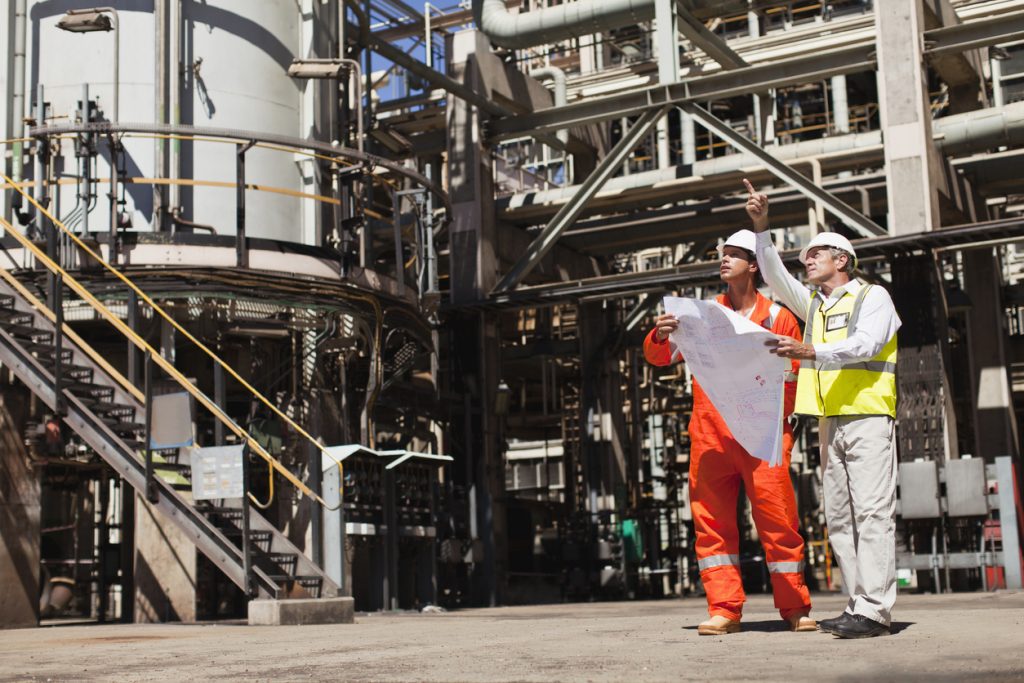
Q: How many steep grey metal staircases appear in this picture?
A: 1